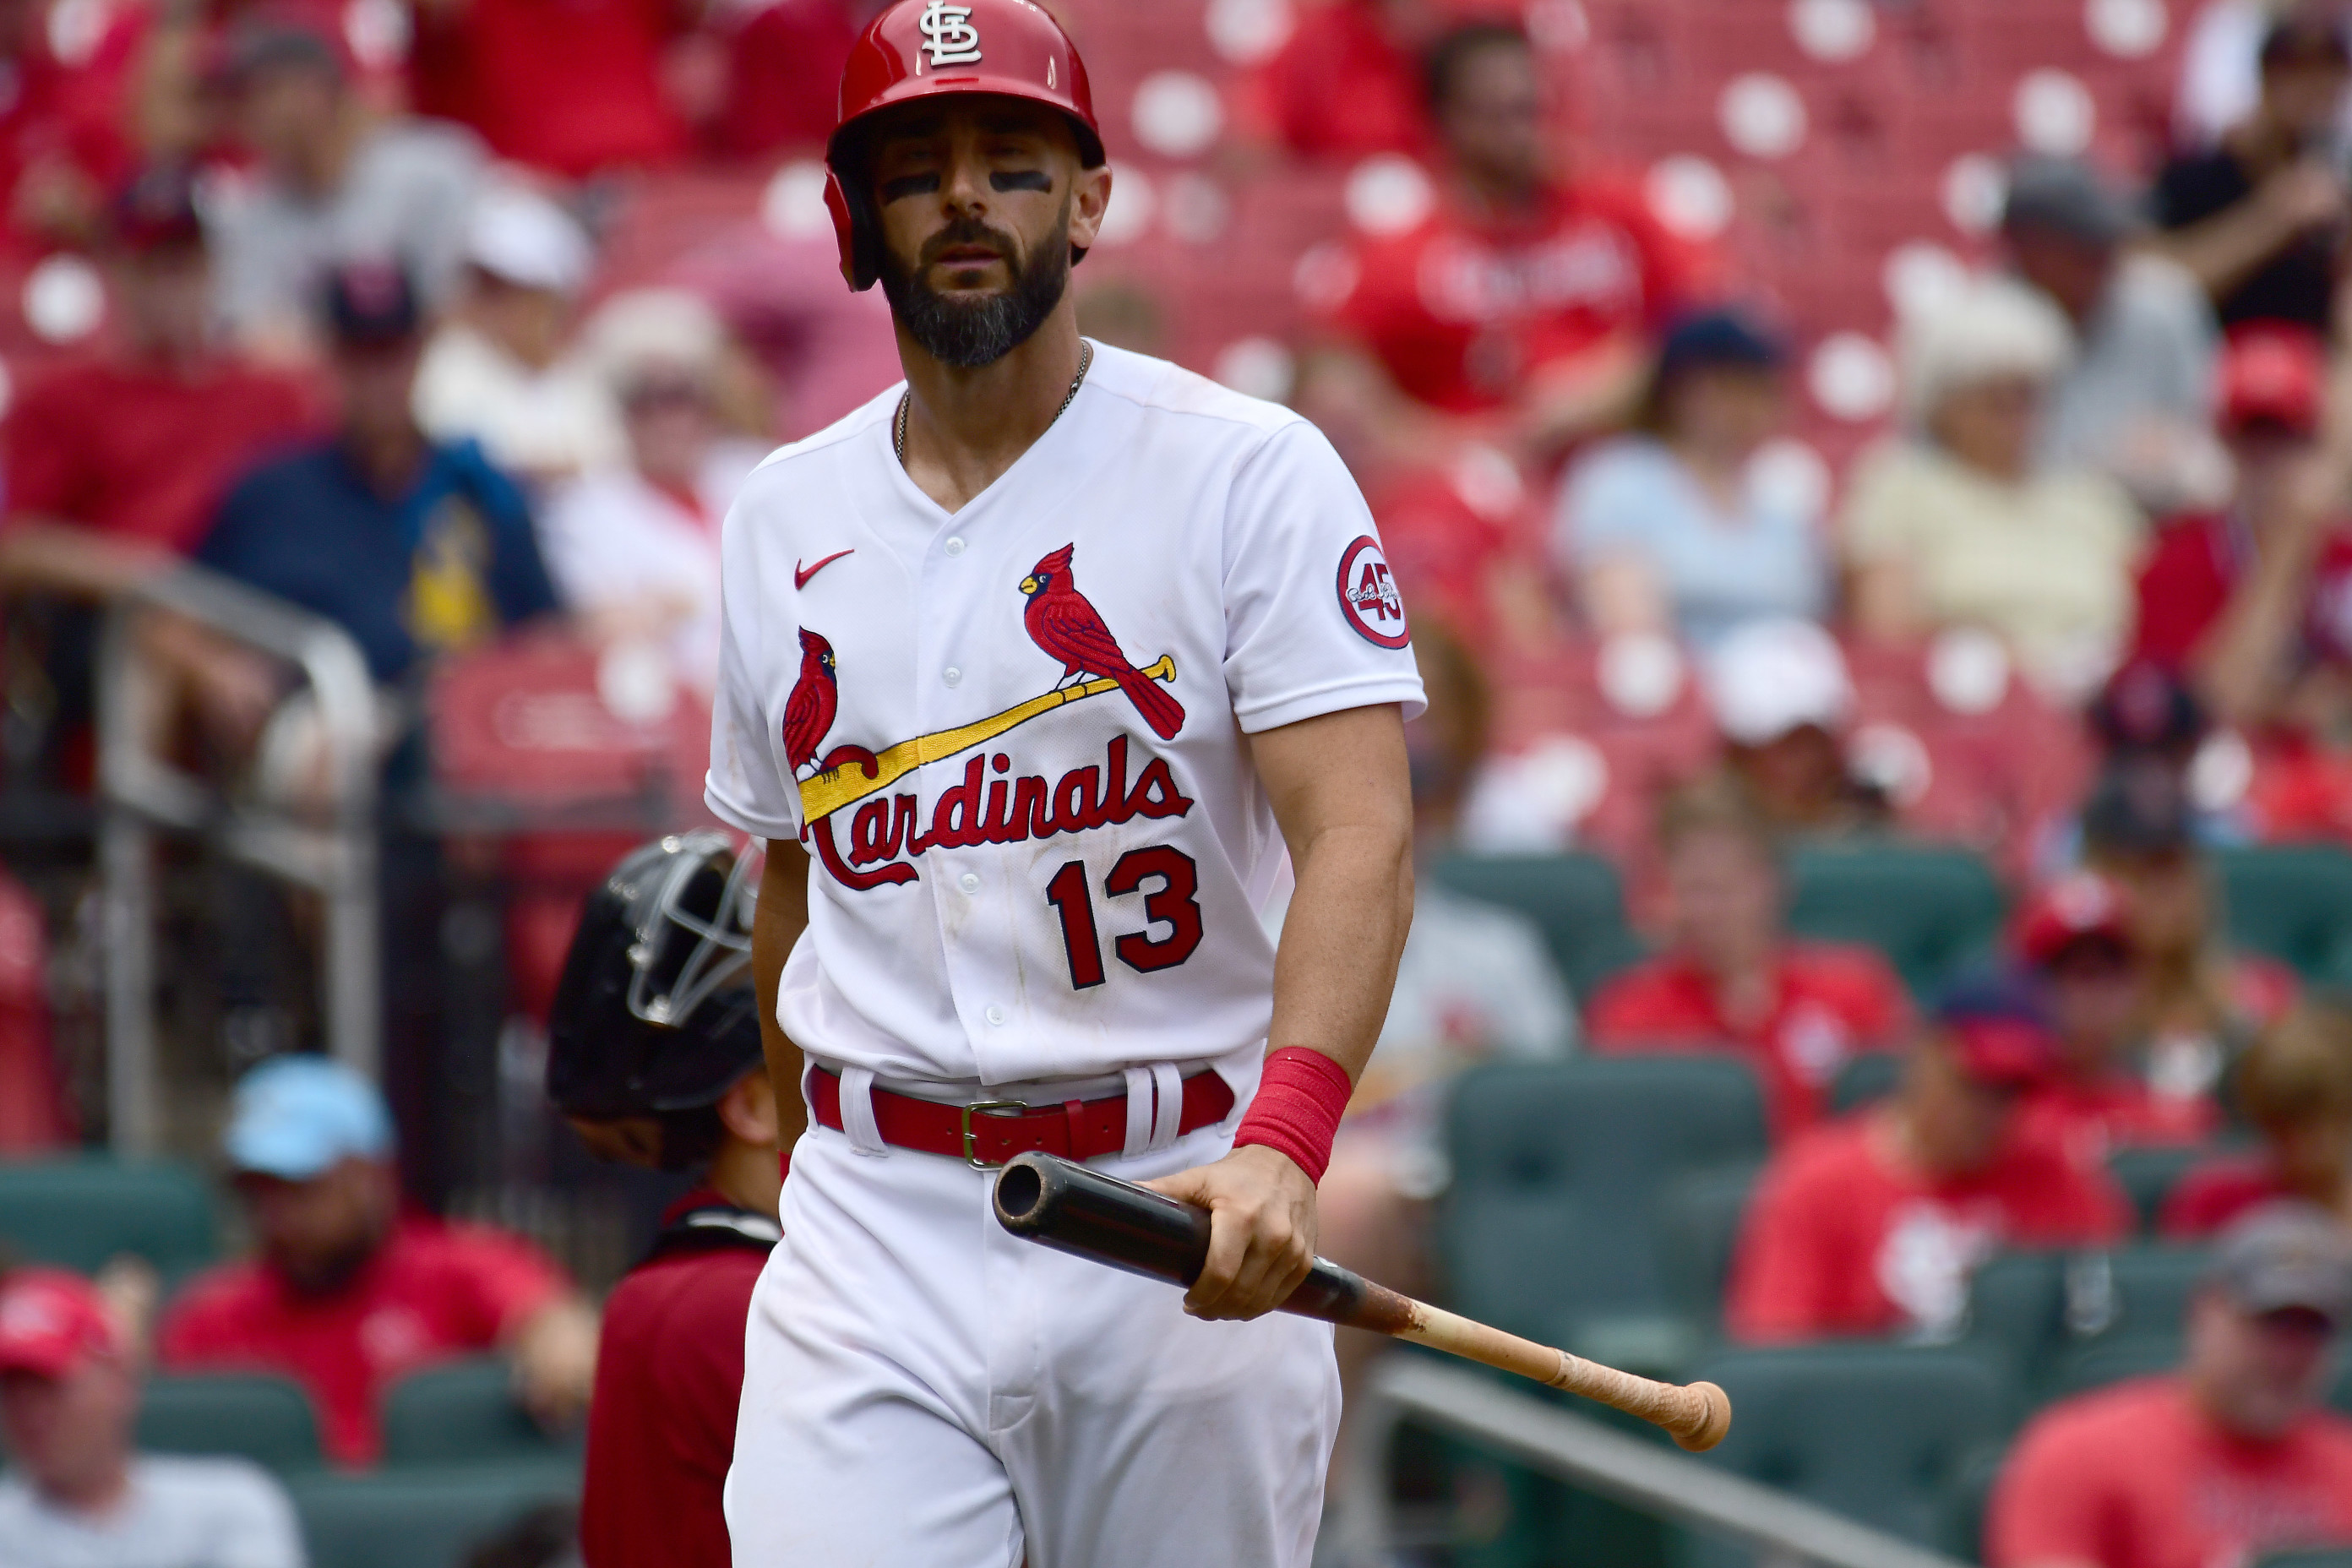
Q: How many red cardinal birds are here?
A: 2